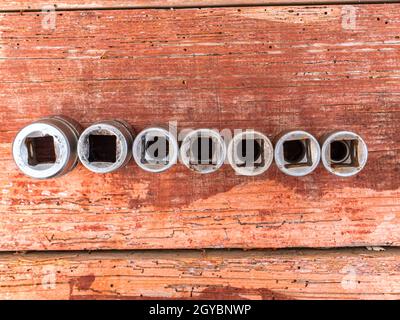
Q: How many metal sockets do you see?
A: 7